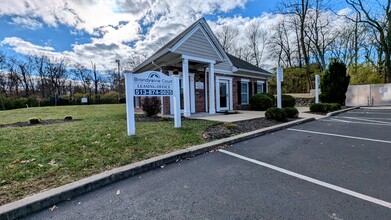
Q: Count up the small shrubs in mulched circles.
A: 2